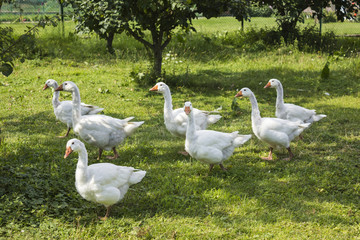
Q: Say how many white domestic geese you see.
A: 7